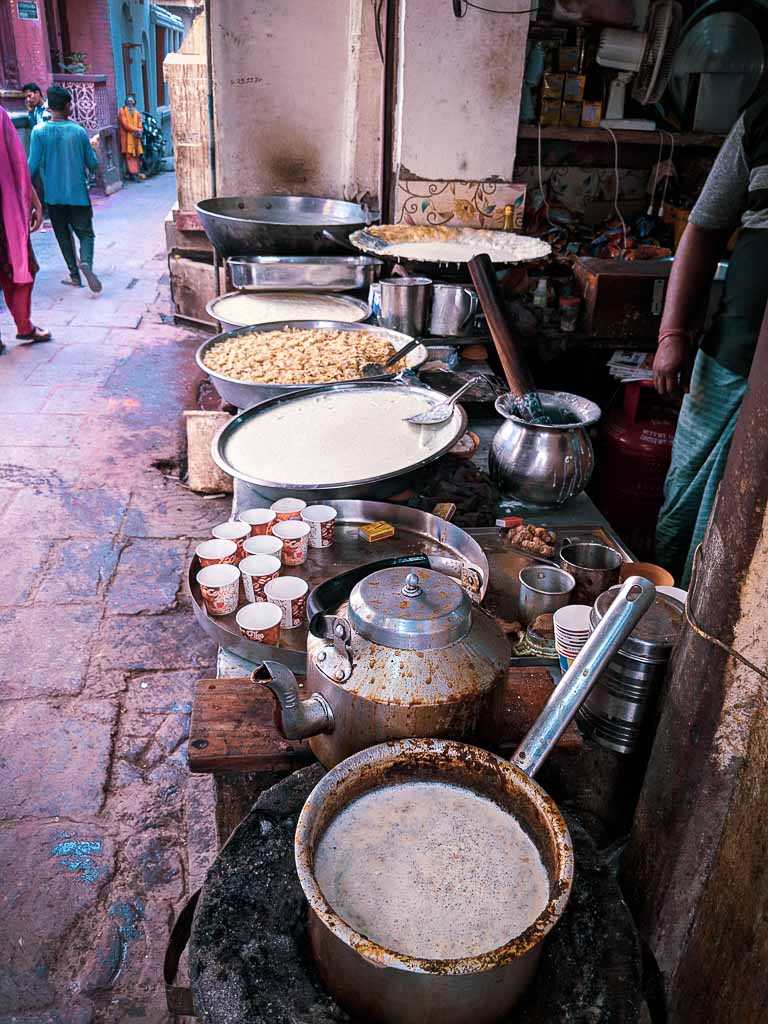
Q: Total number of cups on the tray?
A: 11